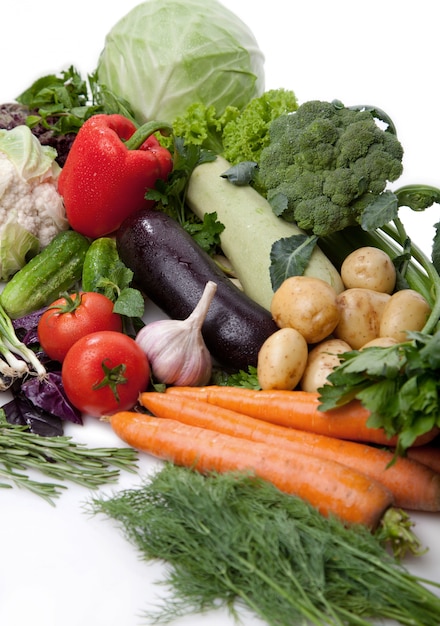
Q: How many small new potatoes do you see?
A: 7